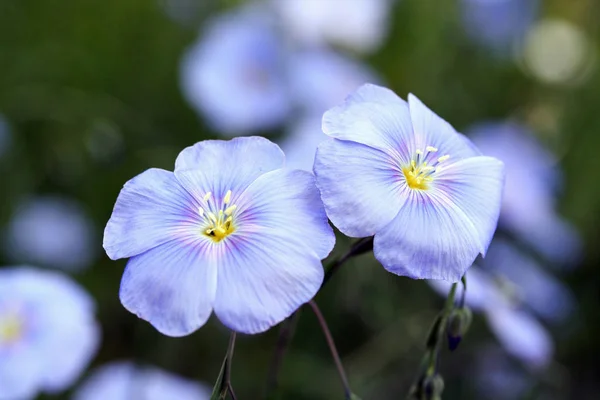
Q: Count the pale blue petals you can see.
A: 10